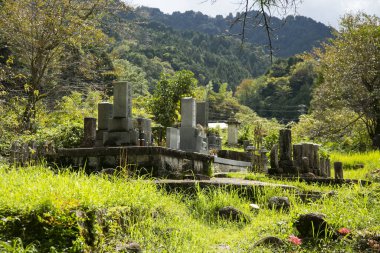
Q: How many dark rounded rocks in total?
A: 4